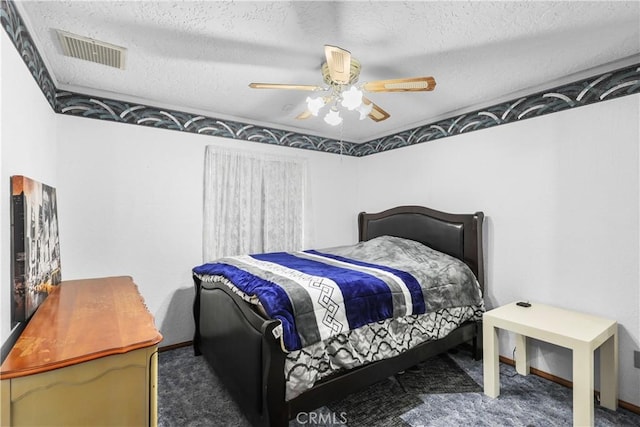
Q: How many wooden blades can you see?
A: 5